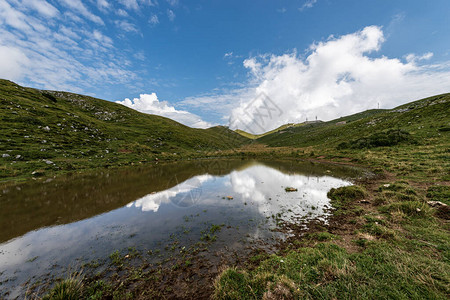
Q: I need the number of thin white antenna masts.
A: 3